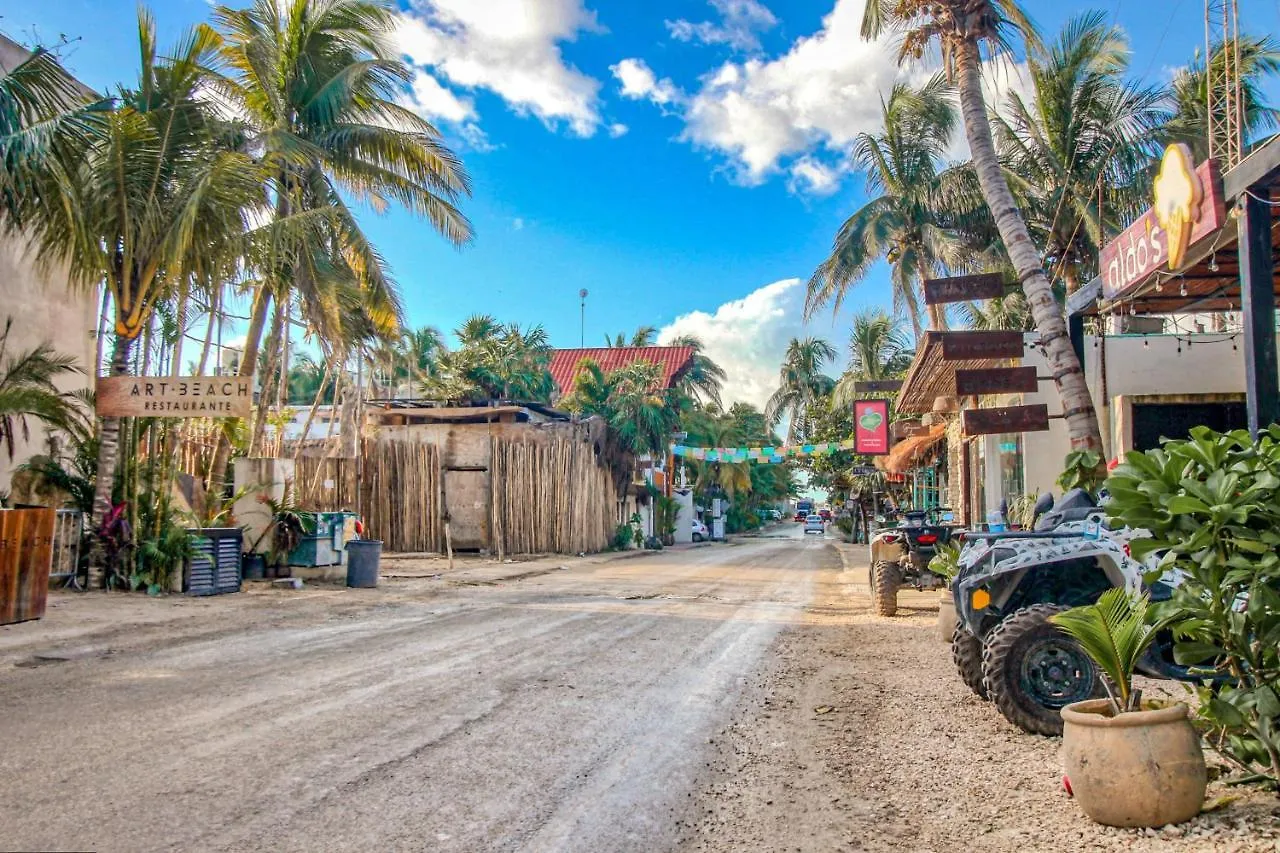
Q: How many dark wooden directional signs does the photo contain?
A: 4